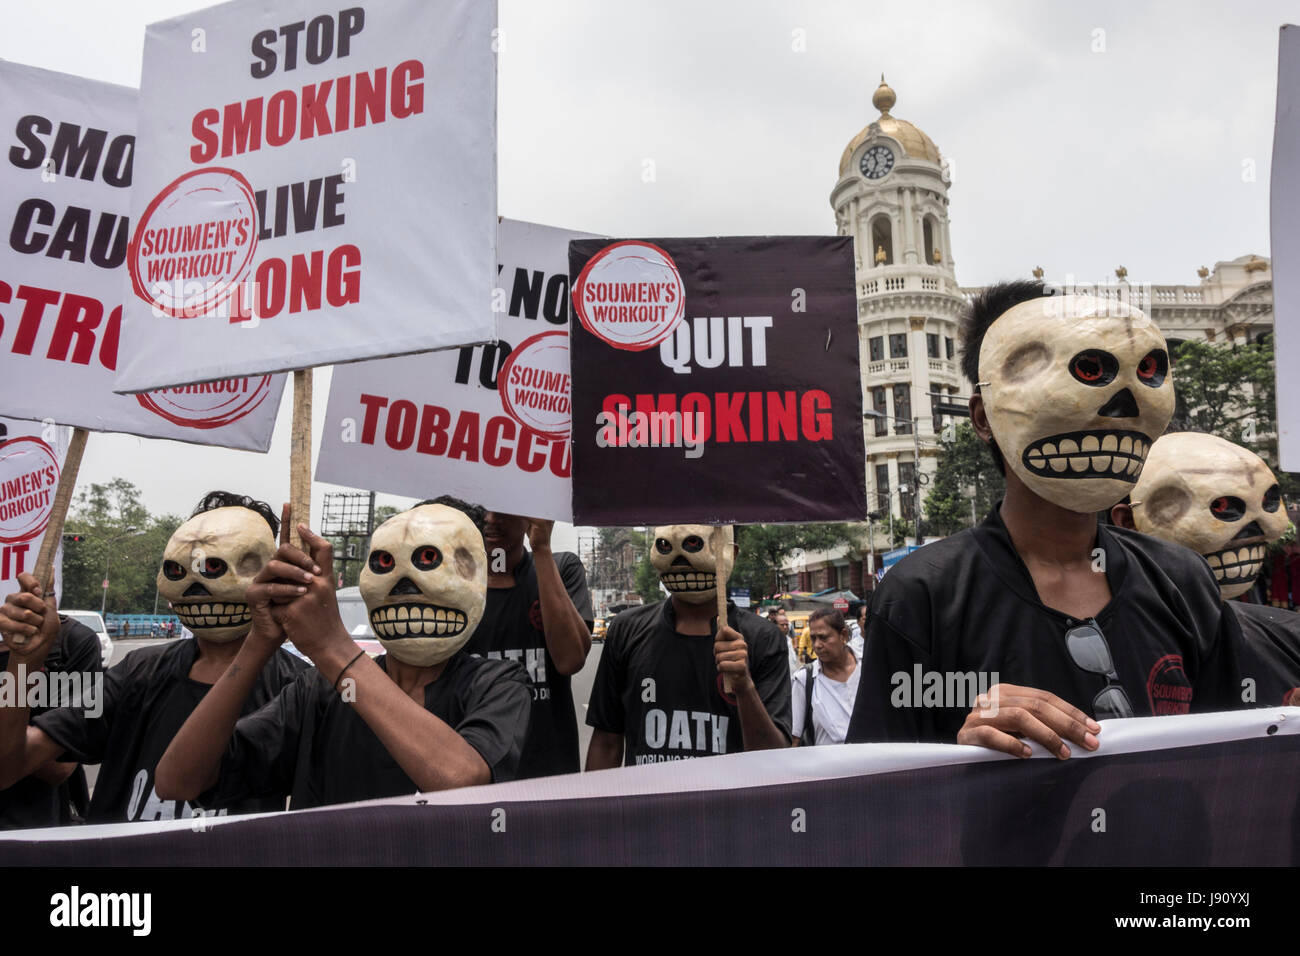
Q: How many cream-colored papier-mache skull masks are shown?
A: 5